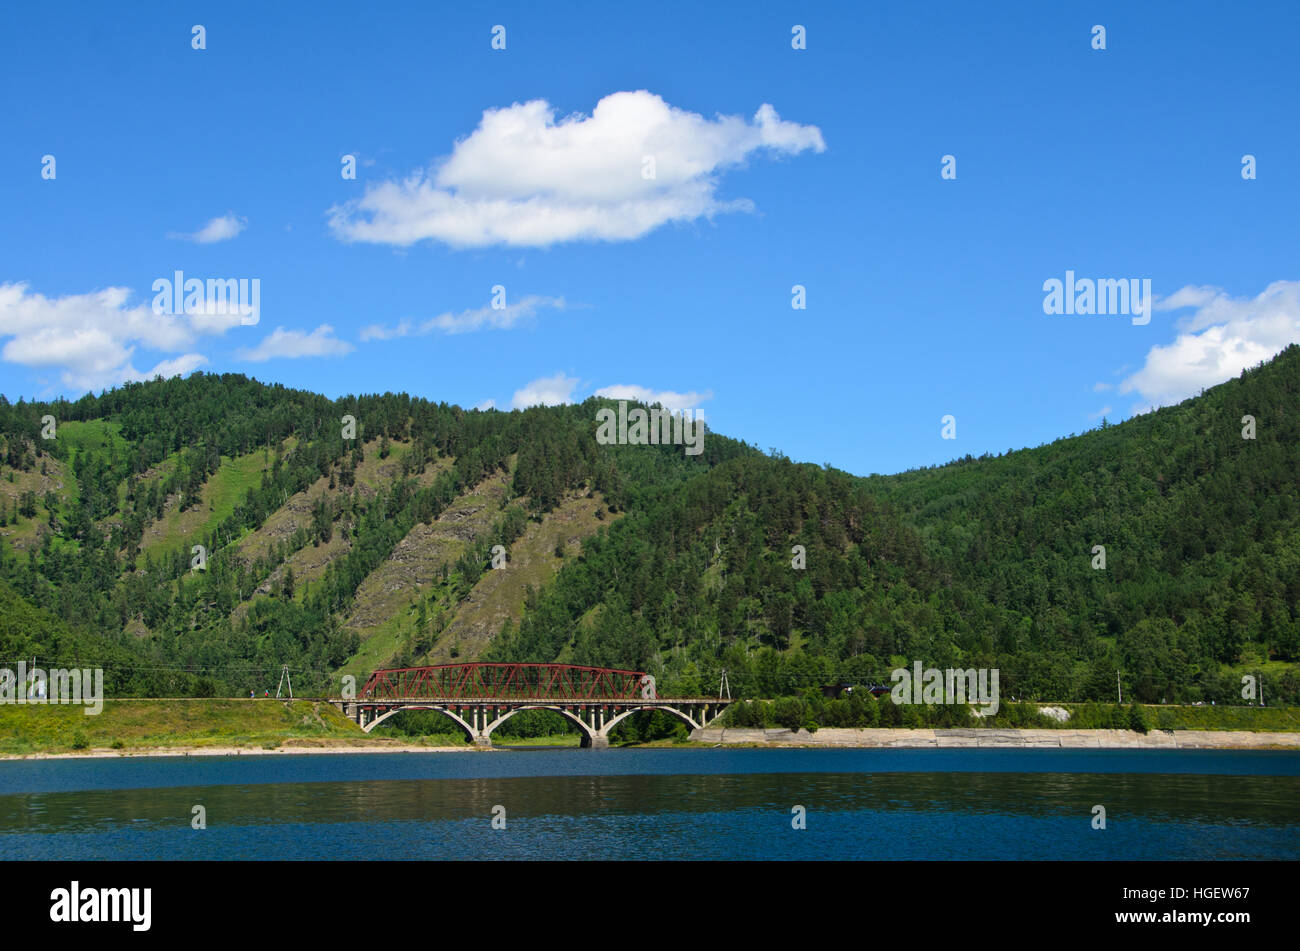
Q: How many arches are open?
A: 3